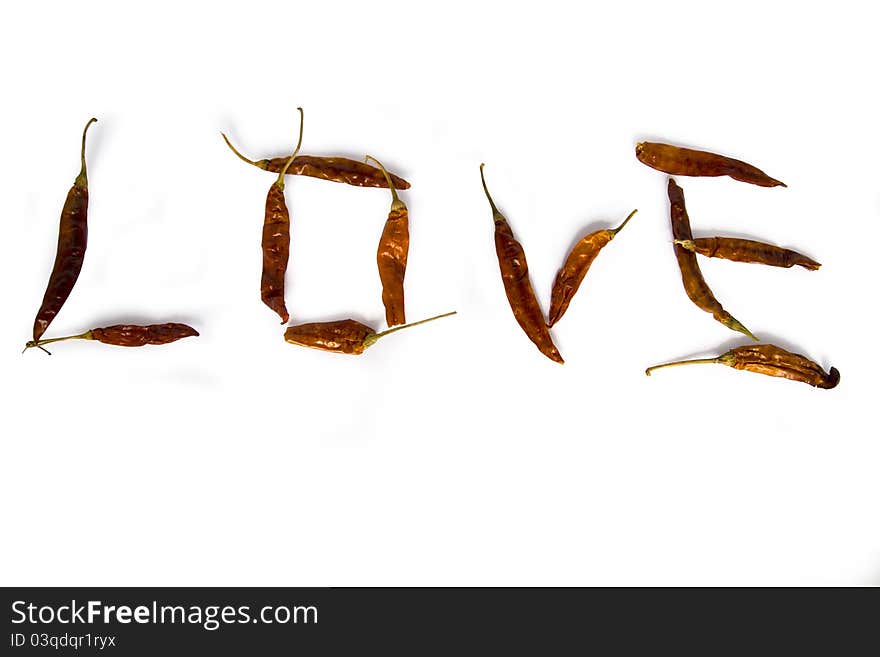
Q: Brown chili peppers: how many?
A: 12